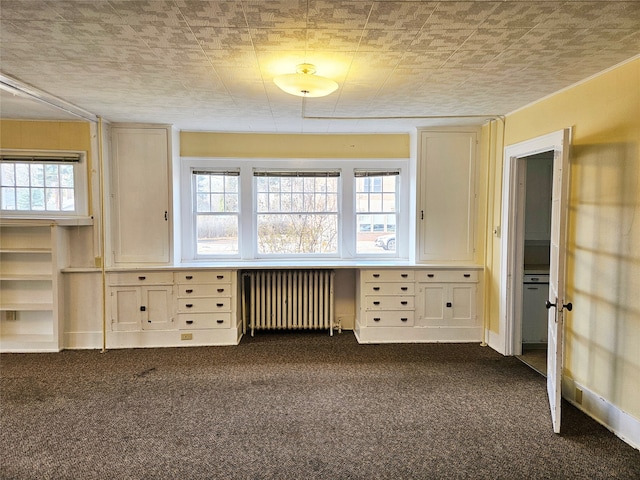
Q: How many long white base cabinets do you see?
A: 2